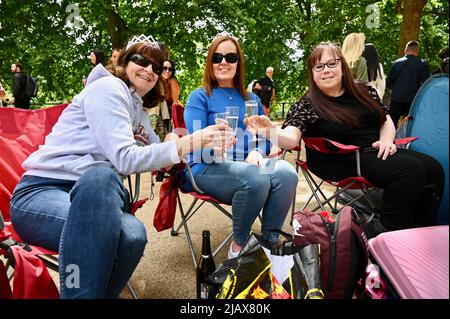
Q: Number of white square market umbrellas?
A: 0